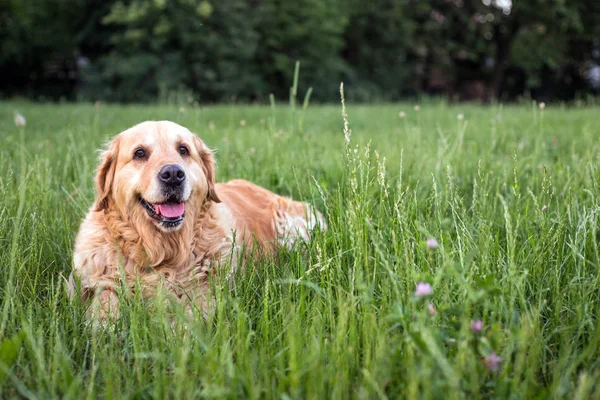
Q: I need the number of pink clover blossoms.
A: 5